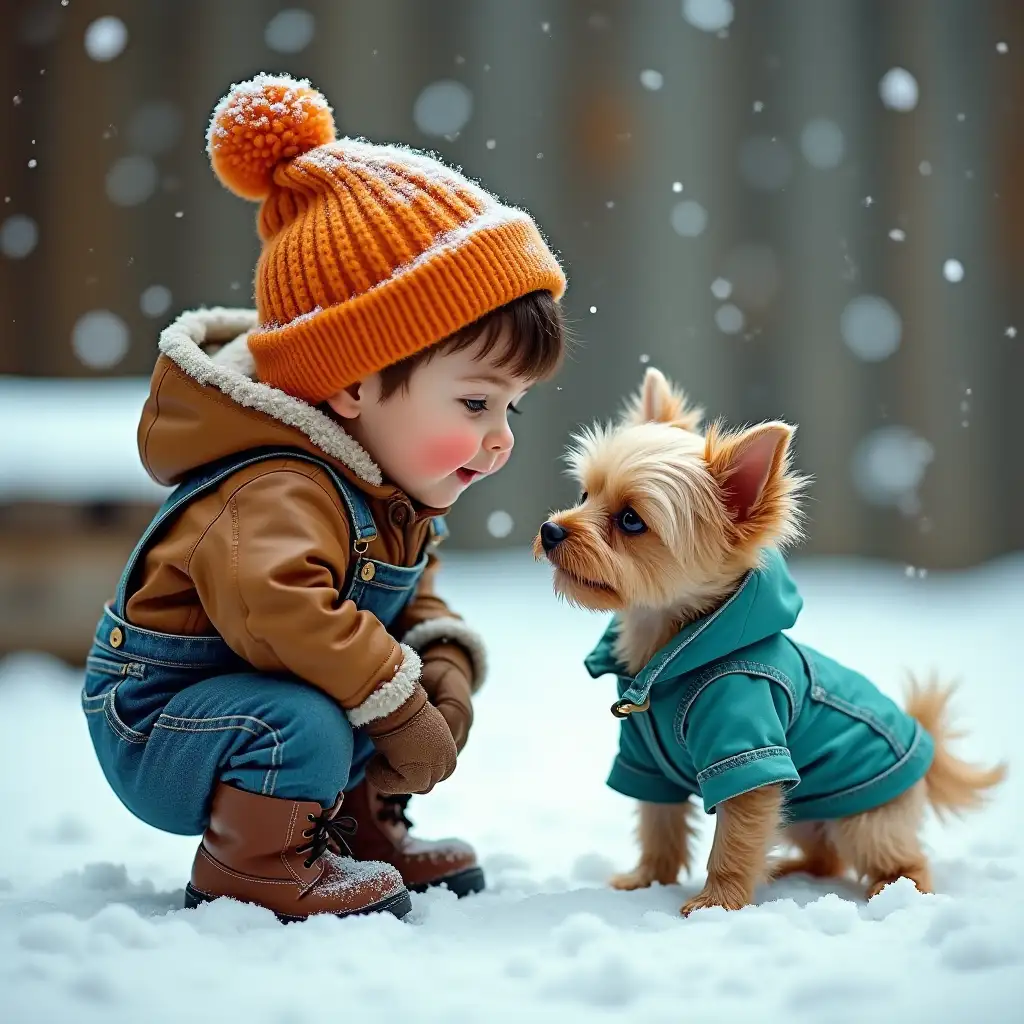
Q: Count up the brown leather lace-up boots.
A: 2